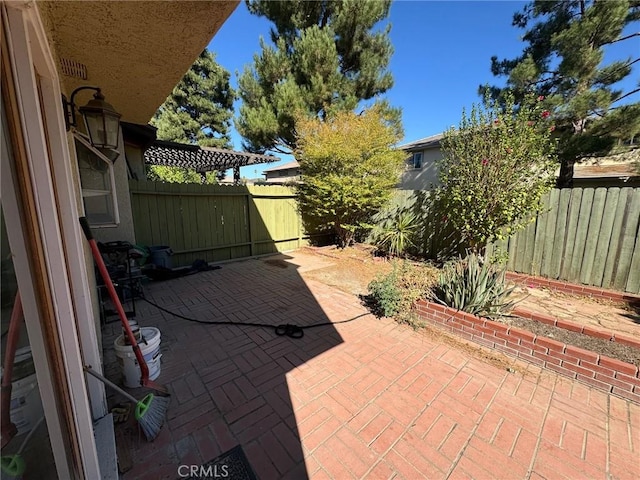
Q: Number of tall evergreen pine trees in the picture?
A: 3